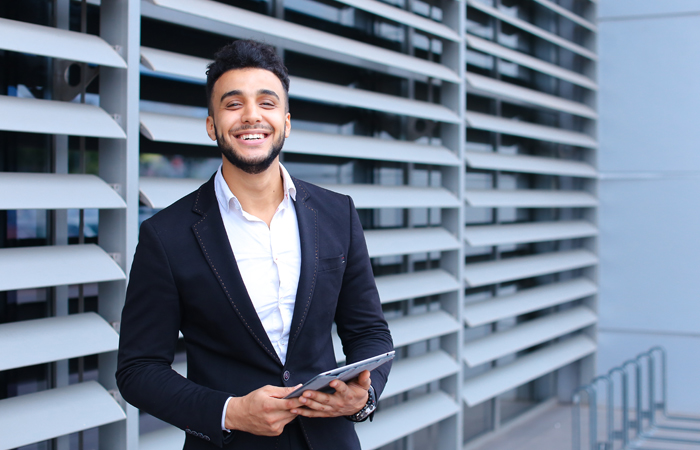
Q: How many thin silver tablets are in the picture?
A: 1